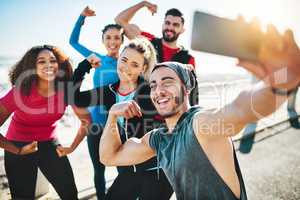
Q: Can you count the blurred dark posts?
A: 2